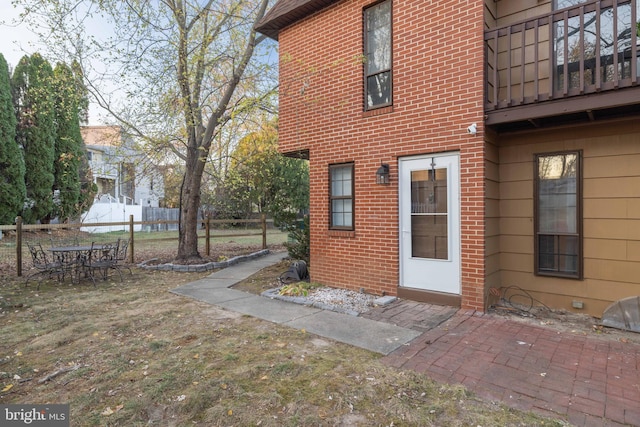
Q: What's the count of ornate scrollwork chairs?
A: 4